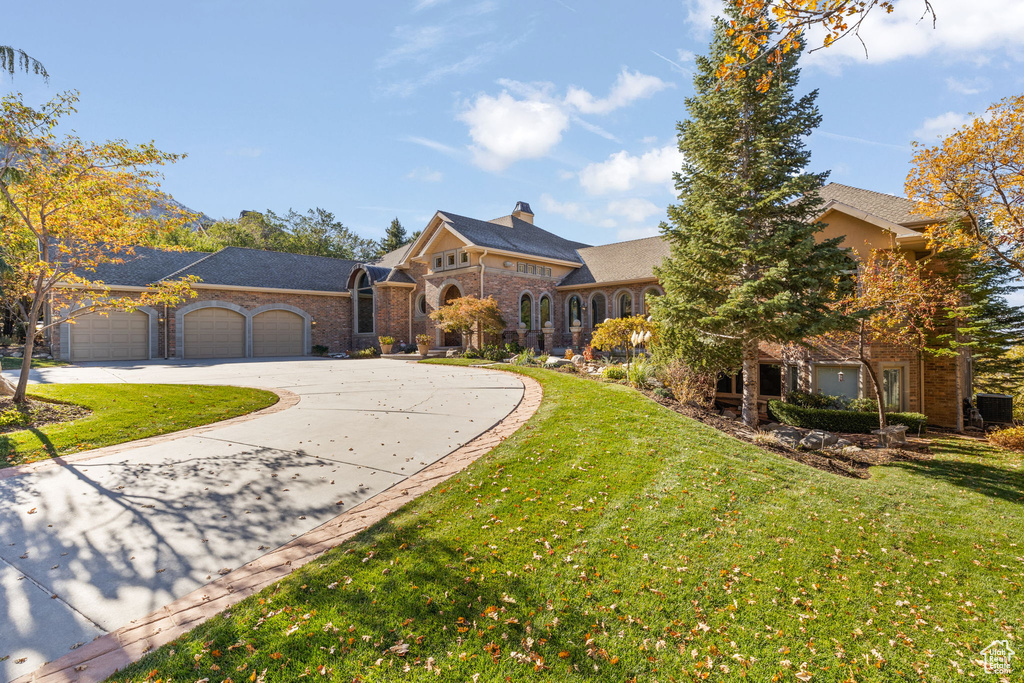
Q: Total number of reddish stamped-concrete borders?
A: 2